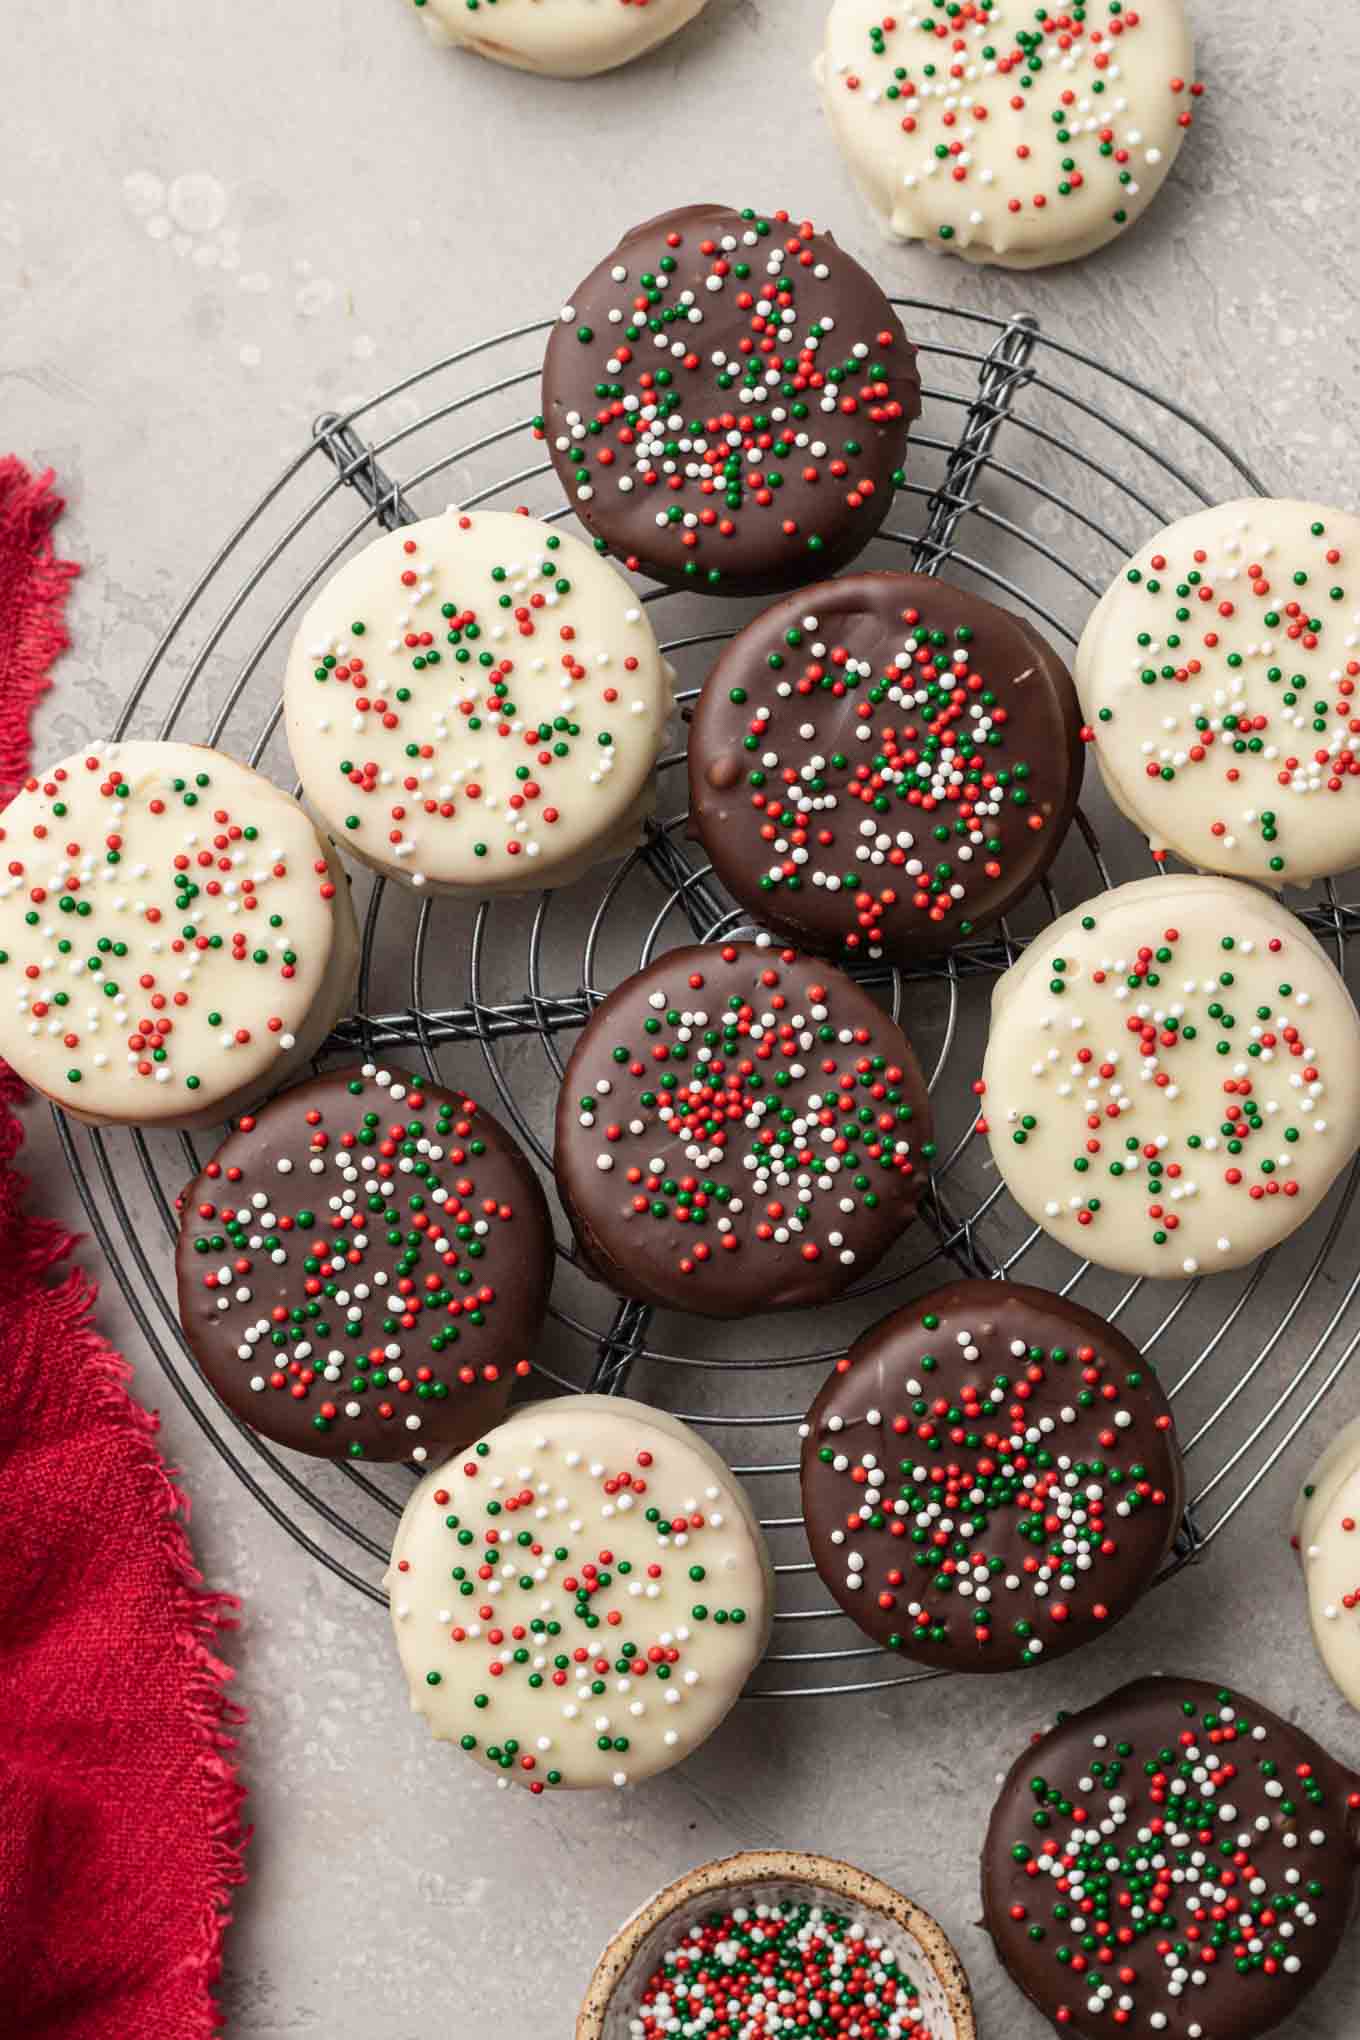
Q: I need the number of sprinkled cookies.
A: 14